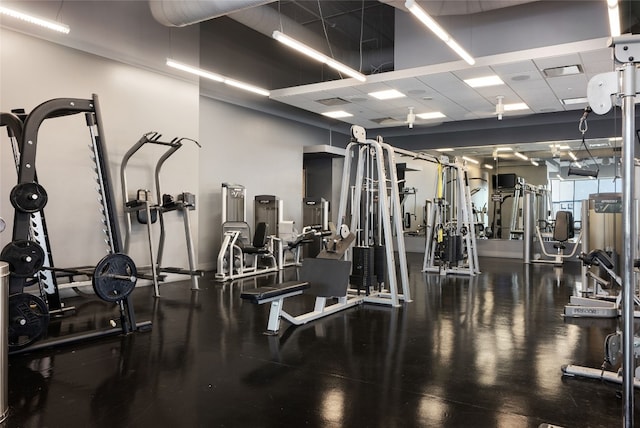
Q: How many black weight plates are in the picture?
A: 4